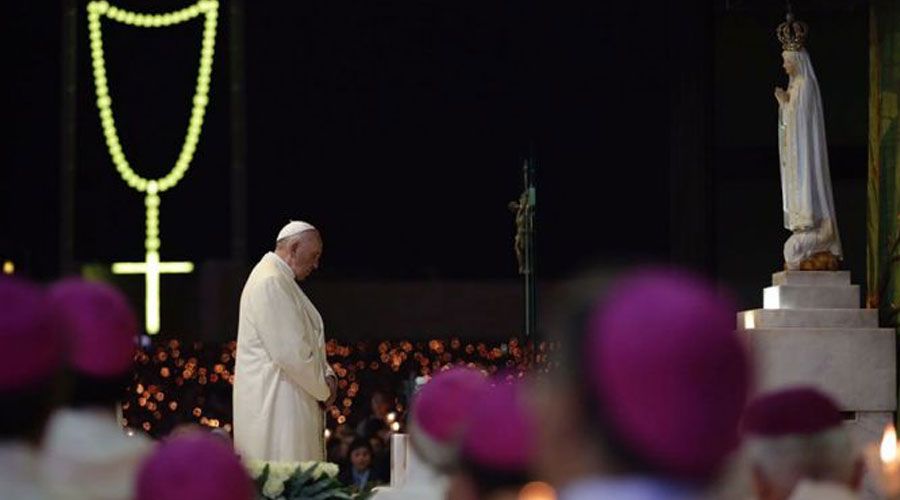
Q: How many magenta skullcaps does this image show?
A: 7